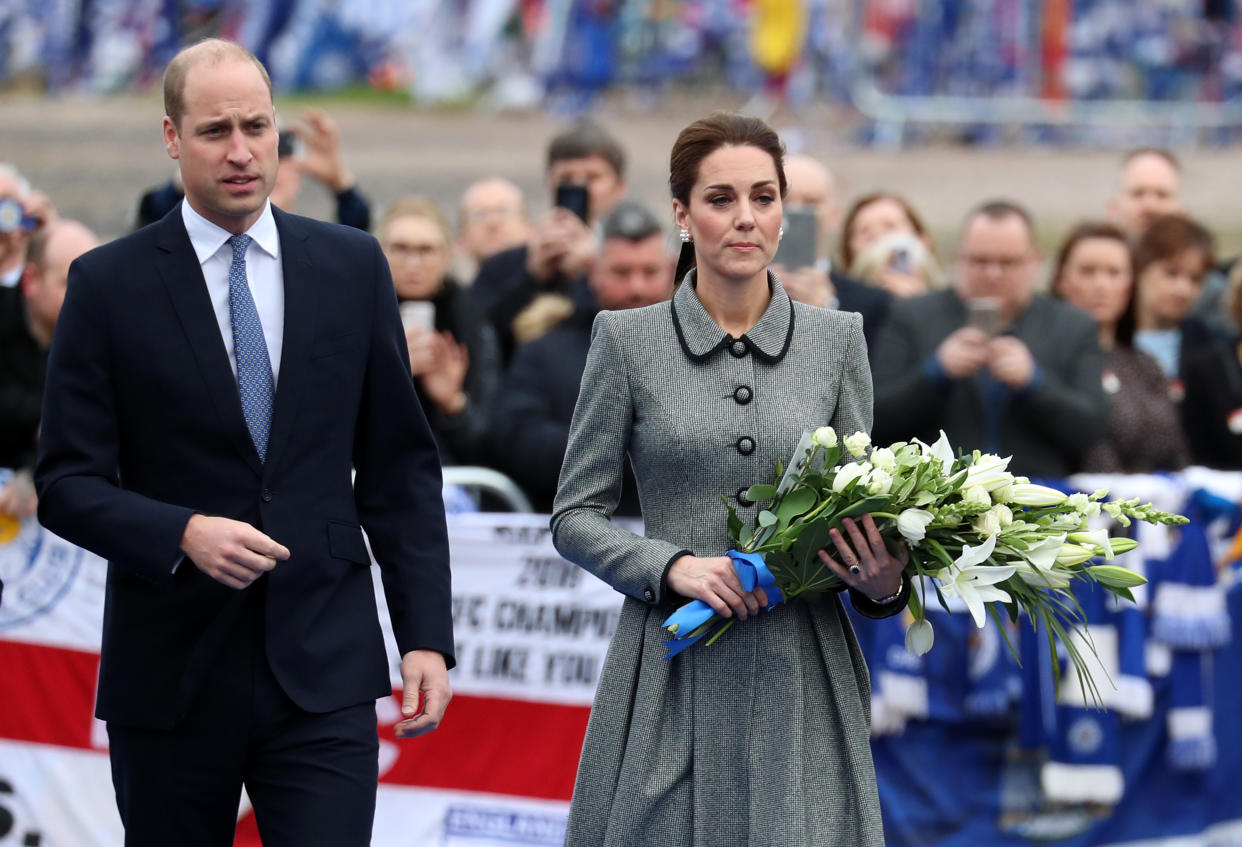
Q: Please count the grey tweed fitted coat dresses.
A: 1